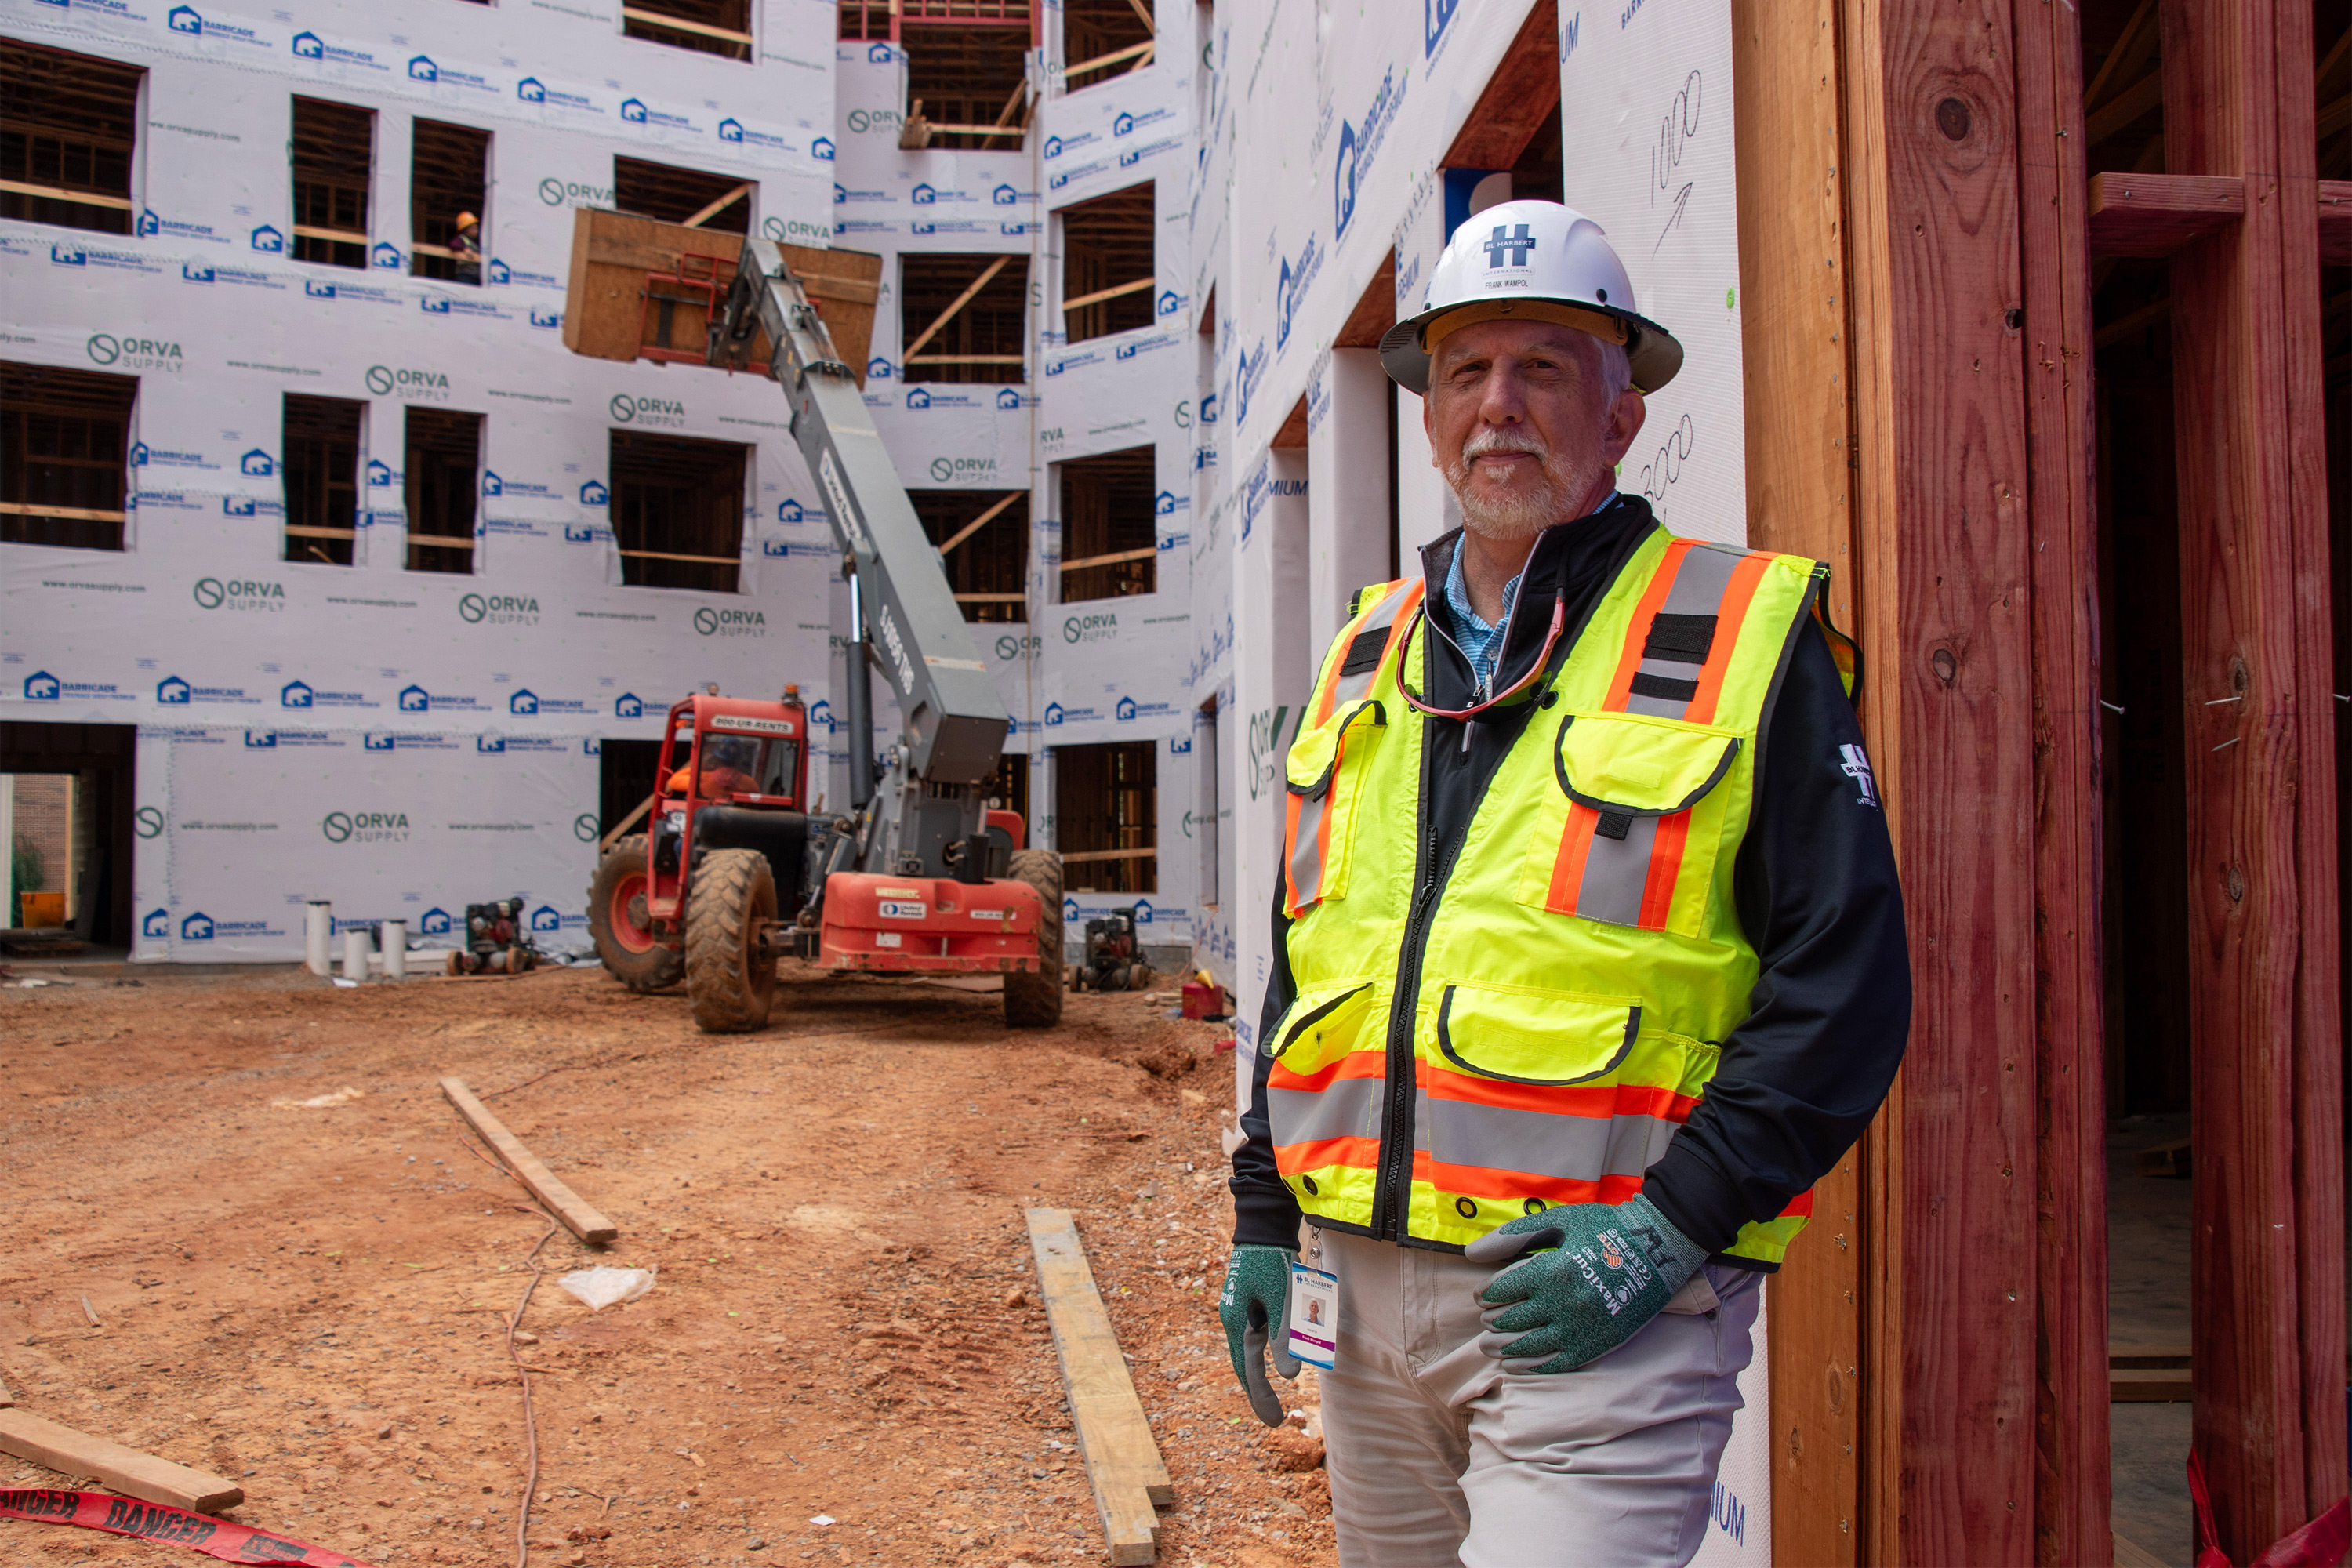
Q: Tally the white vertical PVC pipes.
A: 3